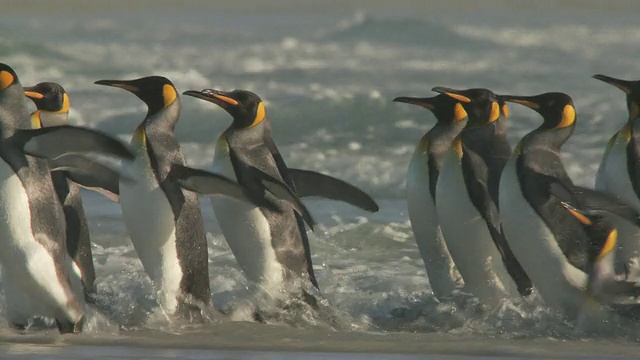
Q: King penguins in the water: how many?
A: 10